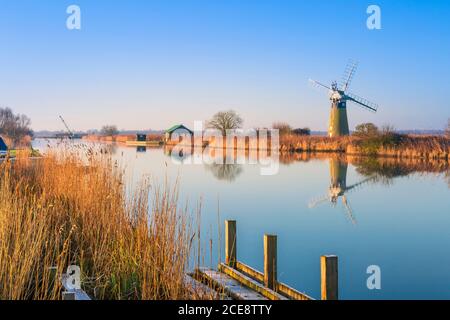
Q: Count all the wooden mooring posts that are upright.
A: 3